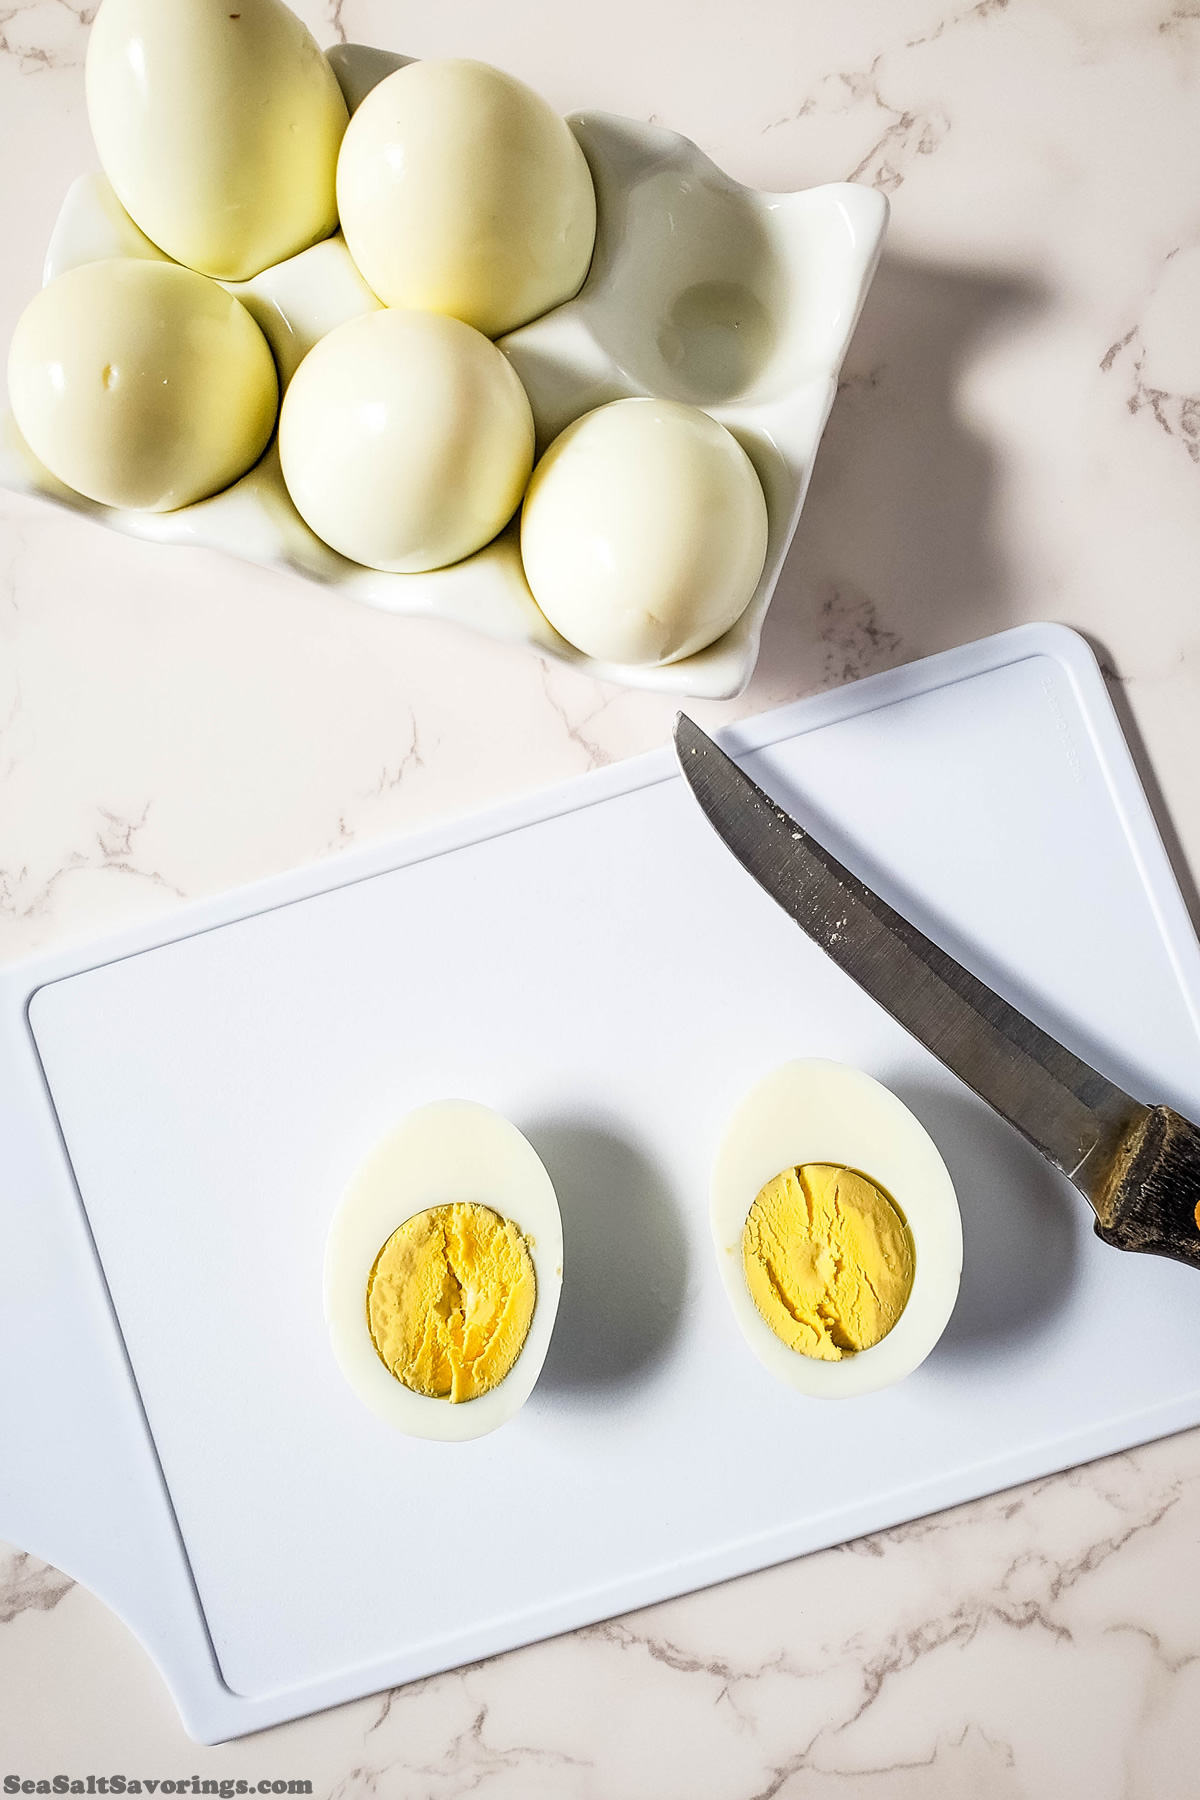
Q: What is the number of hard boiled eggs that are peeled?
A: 6